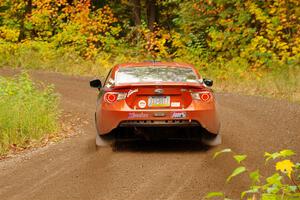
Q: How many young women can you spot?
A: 0